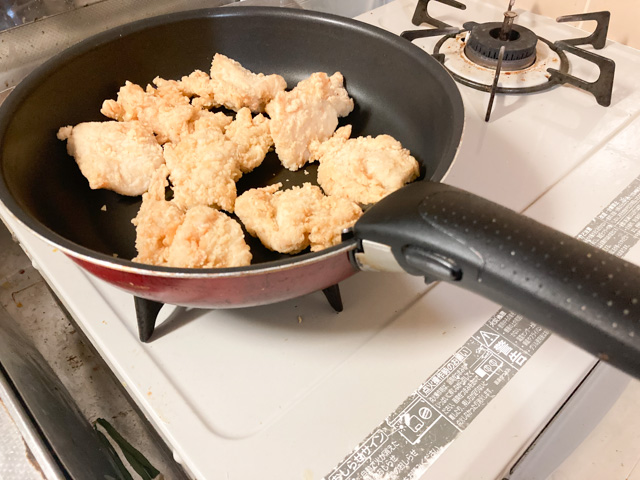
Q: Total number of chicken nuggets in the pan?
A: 8